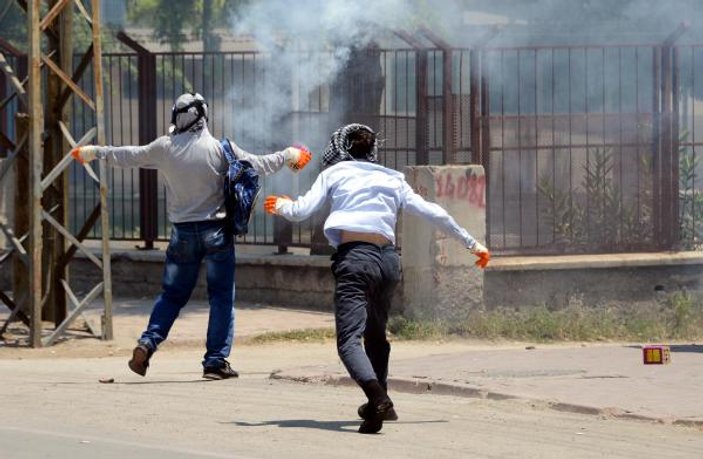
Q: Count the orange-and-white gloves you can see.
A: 4